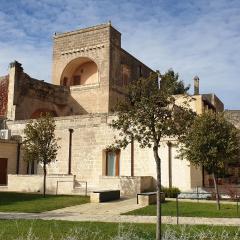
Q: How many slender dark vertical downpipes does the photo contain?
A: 4